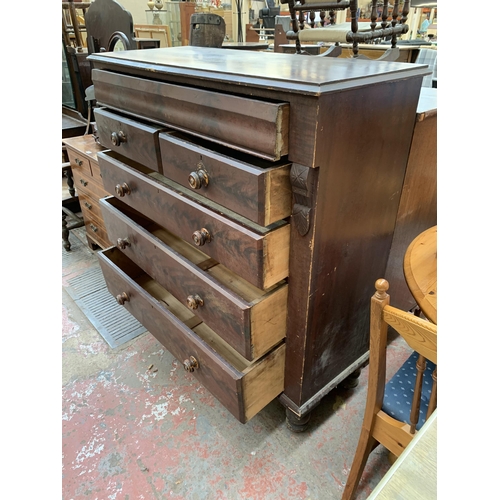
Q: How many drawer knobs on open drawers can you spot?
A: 8